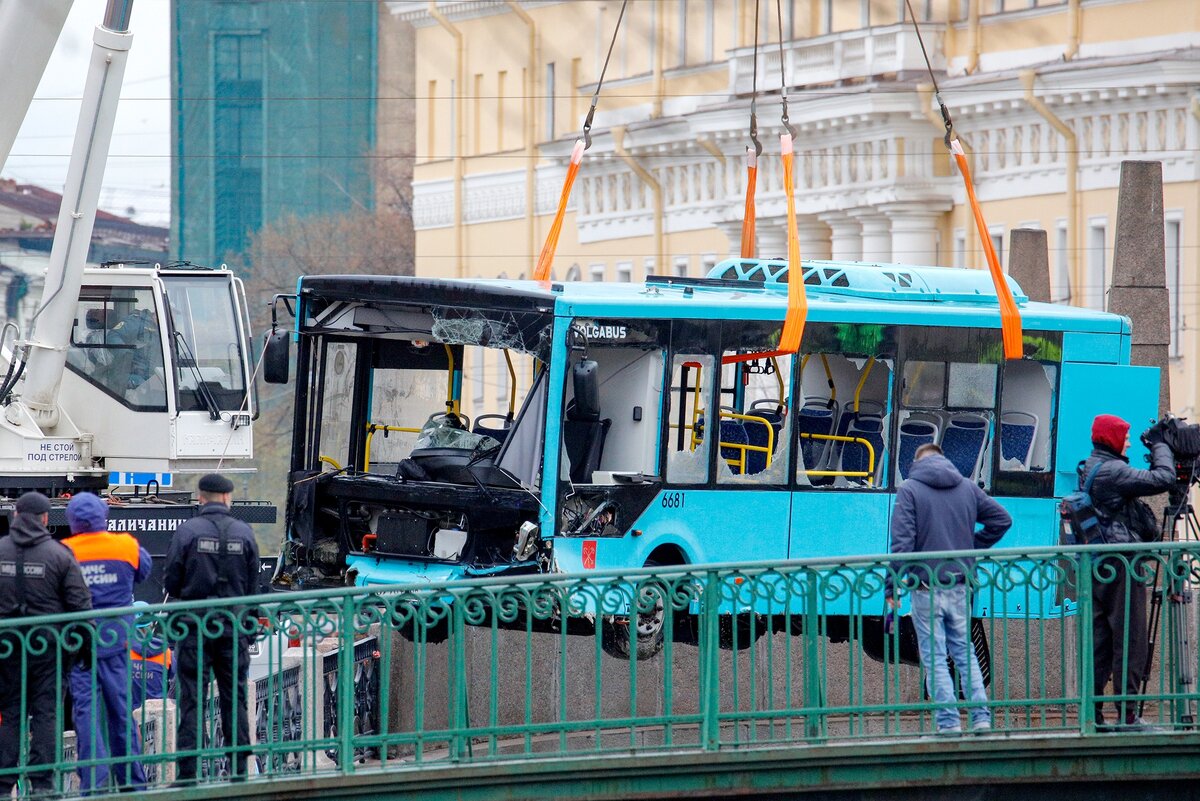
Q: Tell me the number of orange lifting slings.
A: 4